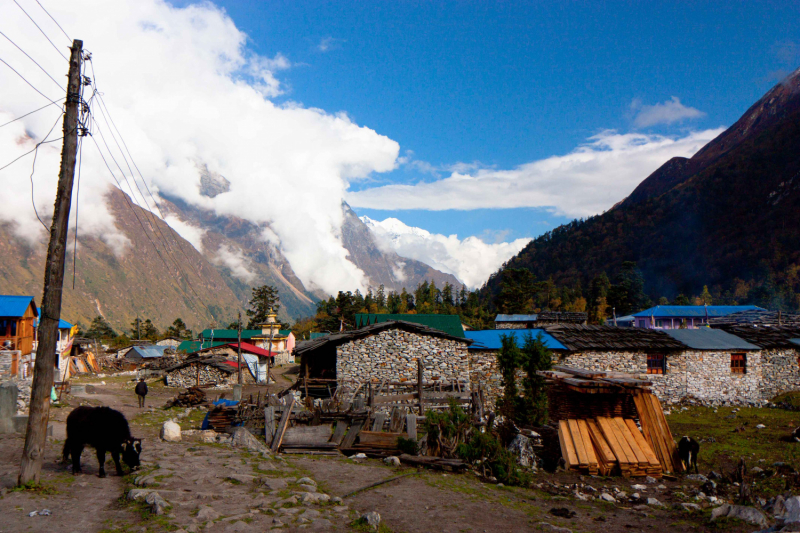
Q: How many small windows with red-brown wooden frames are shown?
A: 2